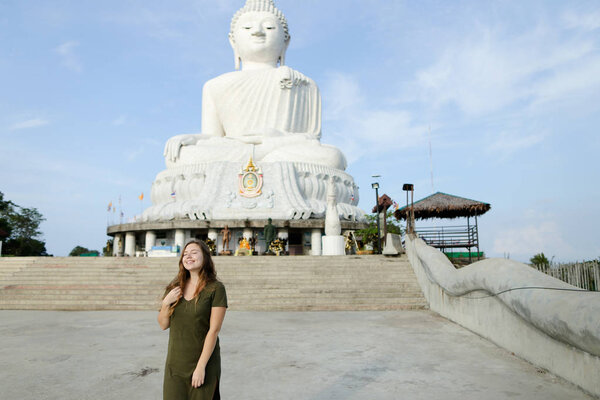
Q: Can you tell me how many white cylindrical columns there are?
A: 8